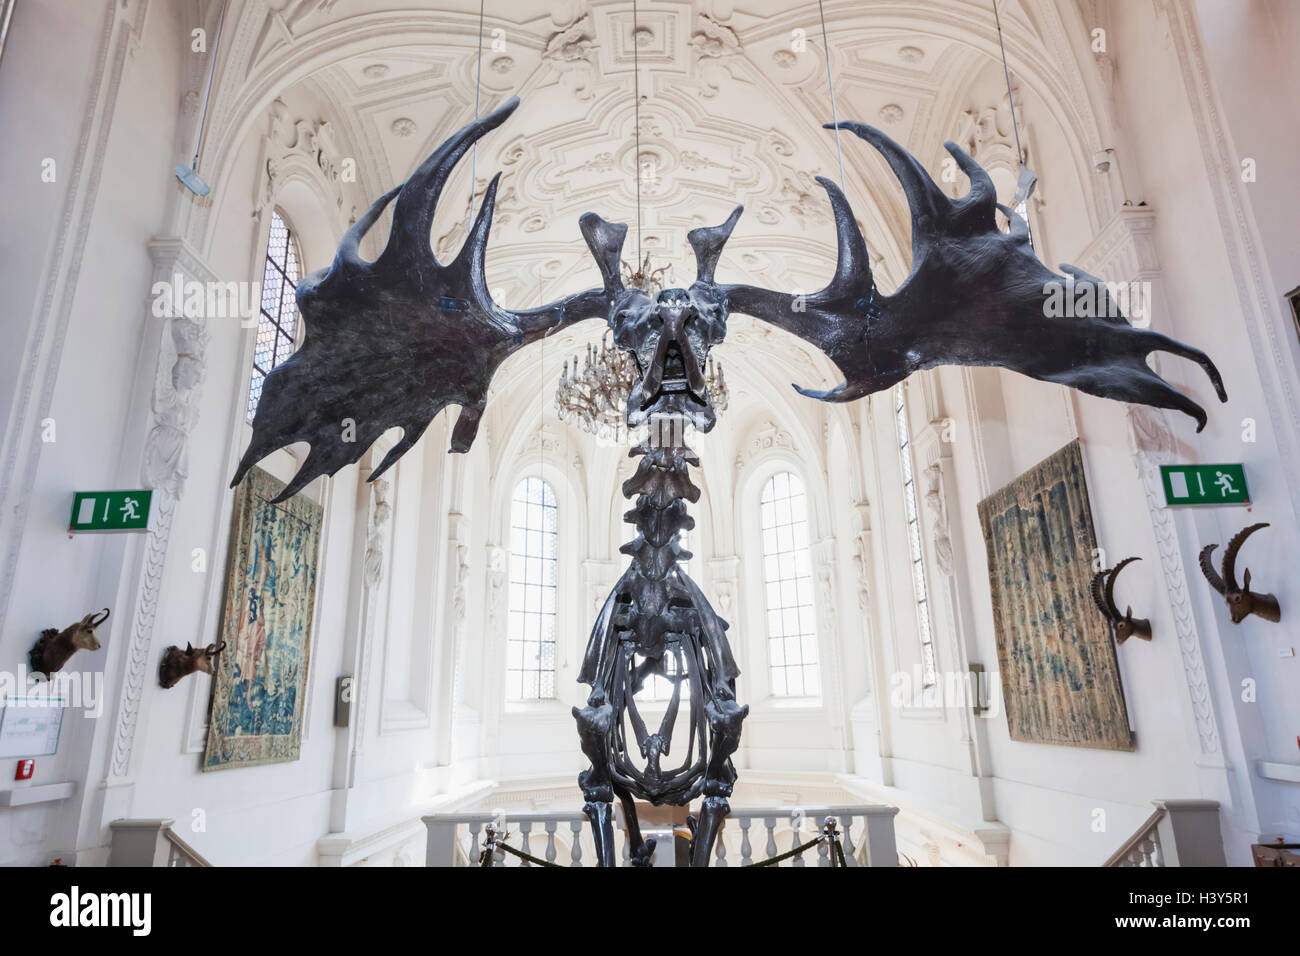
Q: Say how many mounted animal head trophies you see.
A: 4